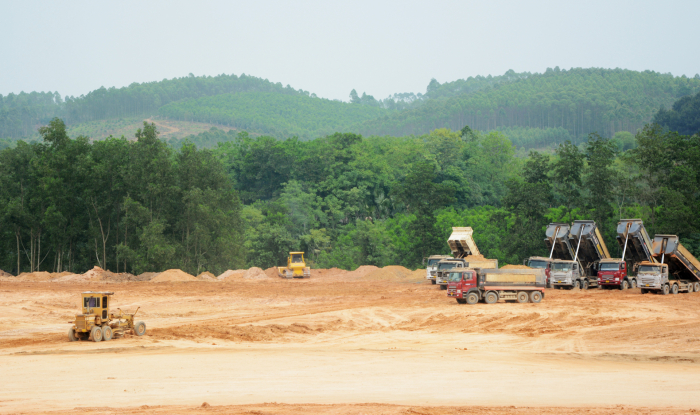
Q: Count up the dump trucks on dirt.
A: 7